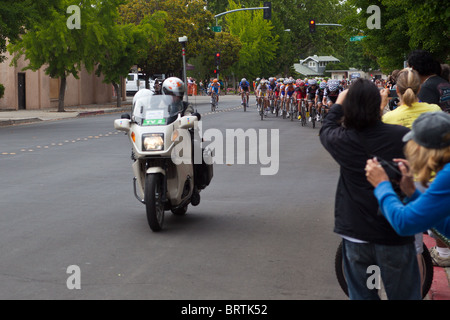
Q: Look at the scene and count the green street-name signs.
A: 2